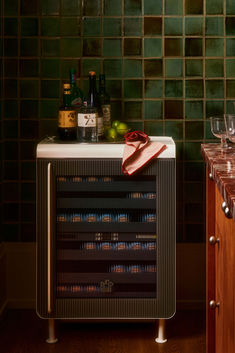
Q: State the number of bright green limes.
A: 3